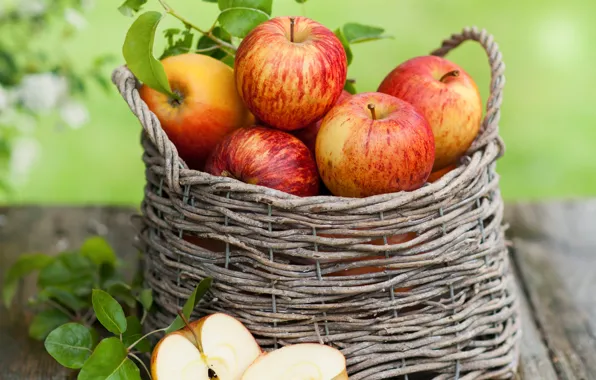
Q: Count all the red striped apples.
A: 4